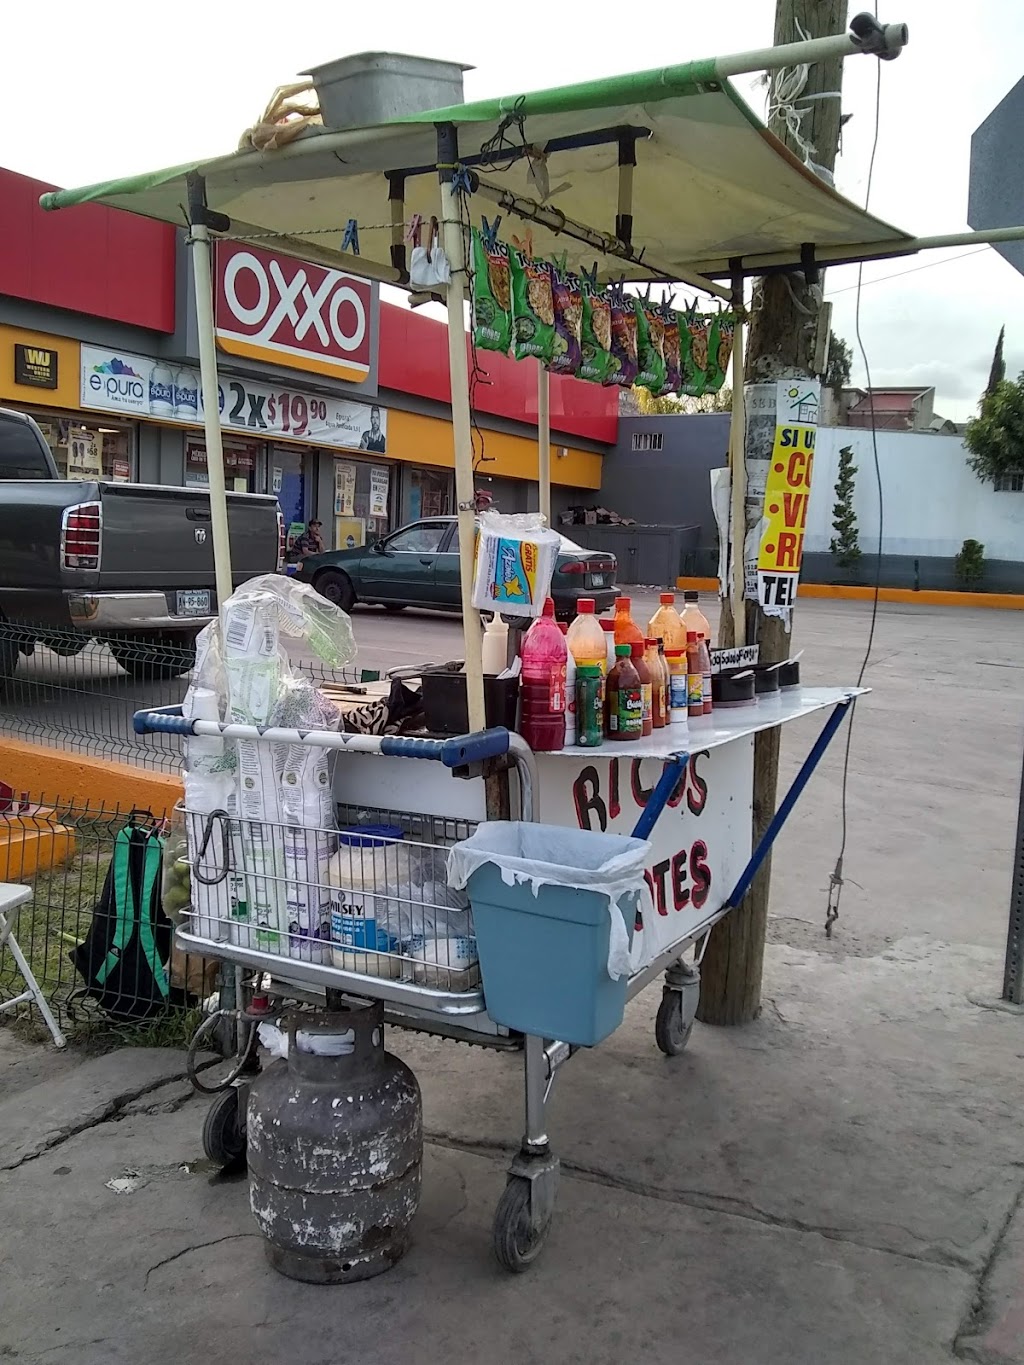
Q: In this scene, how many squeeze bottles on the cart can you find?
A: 1